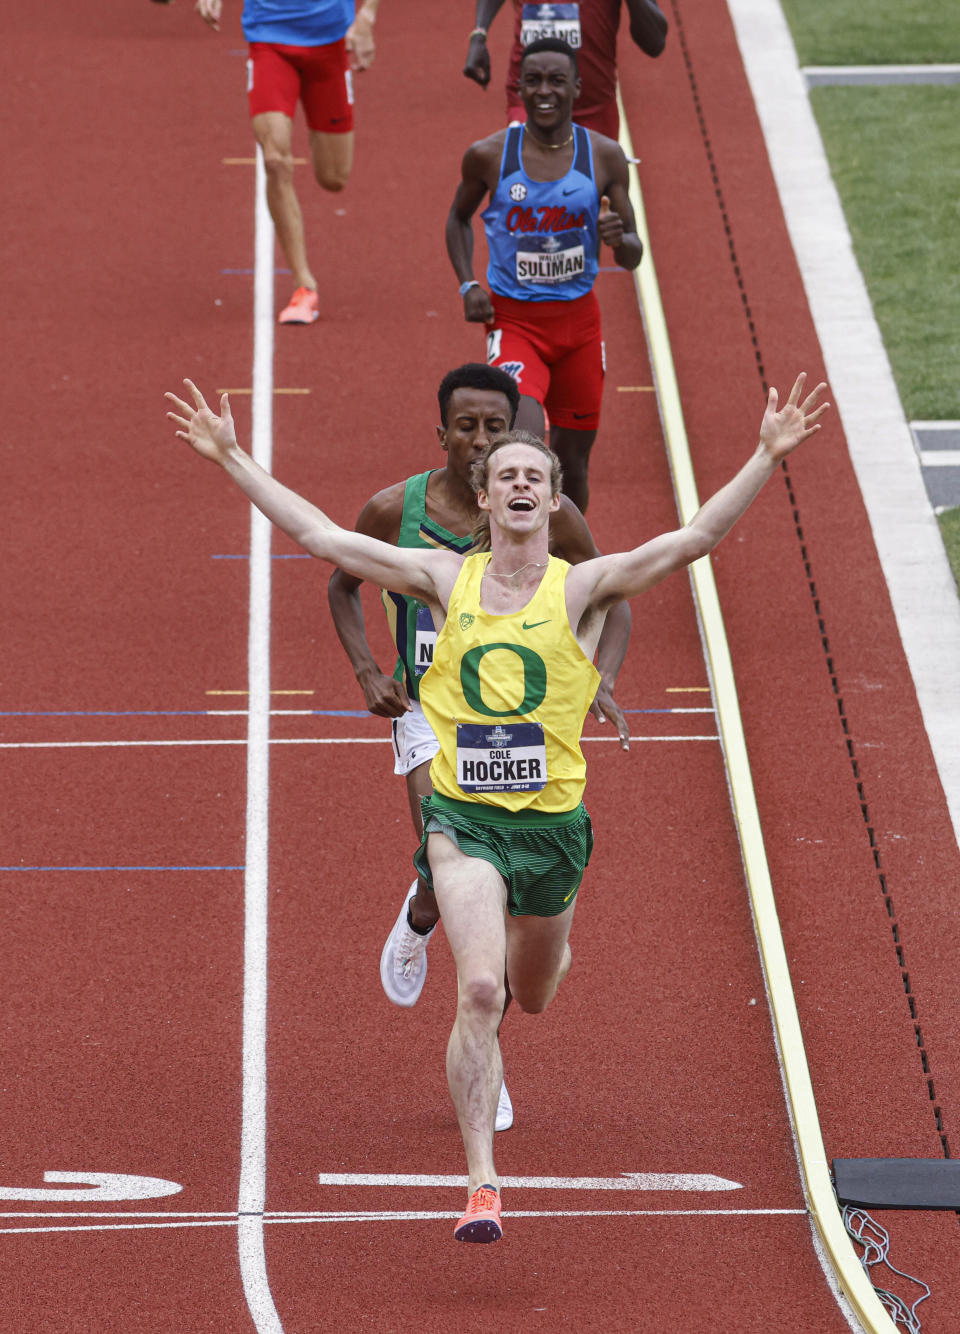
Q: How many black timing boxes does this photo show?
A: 1